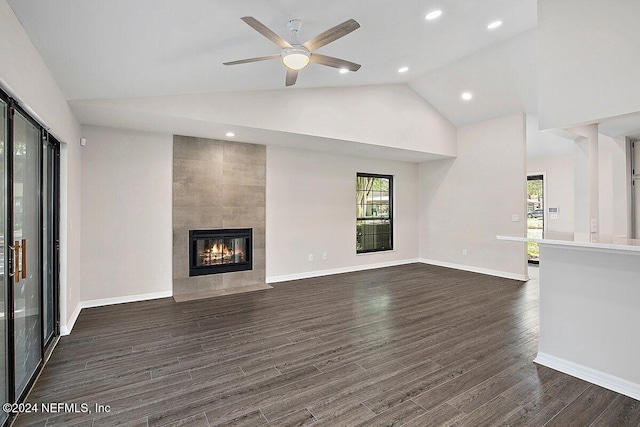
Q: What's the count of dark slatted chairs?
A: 0